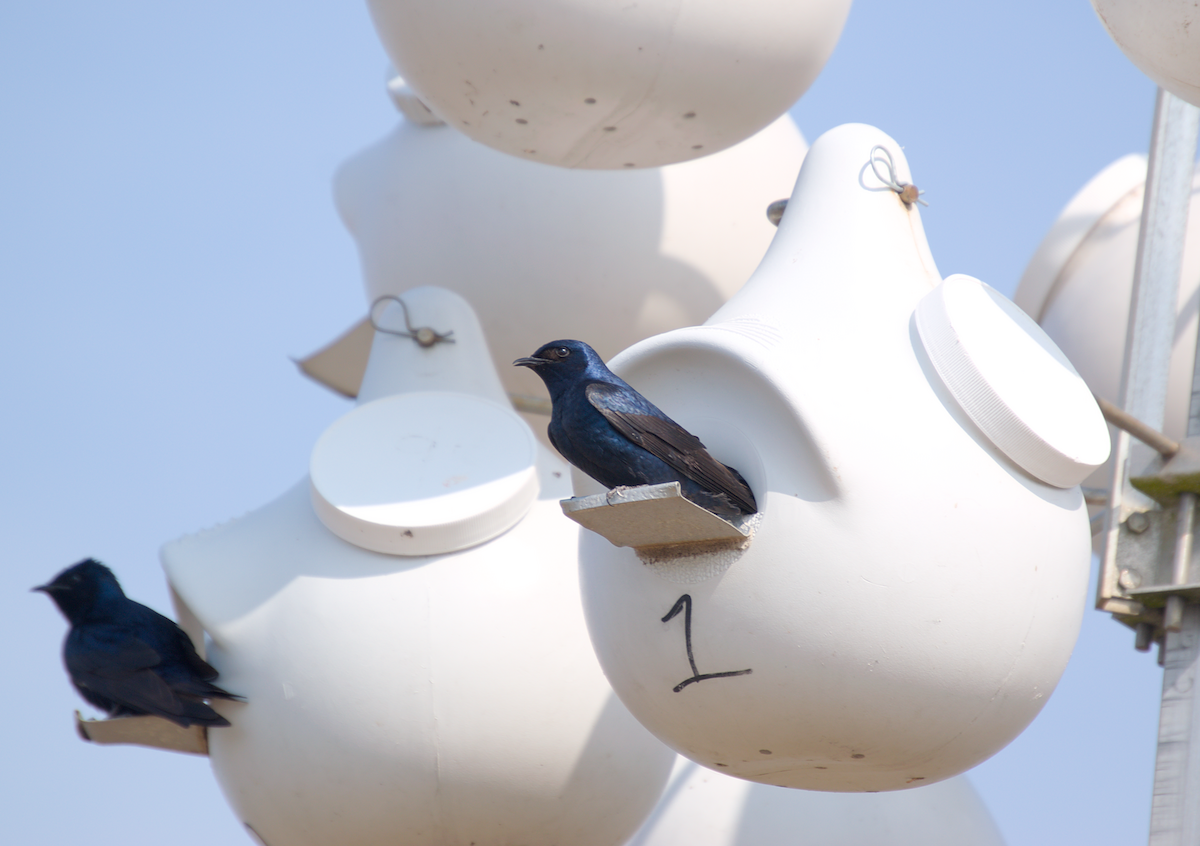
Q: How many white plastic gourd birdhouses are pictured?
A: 7